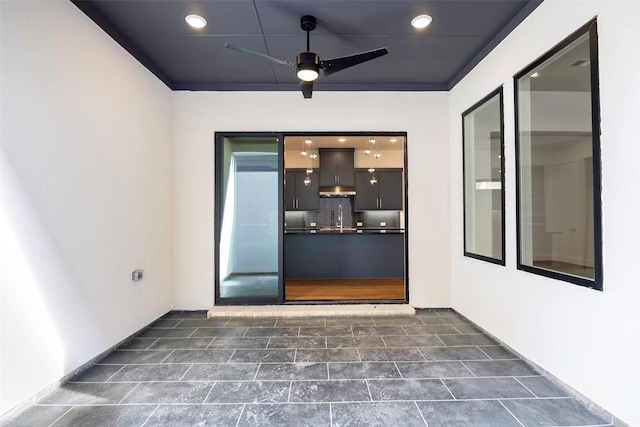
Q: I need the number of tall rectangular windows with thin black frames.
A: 2